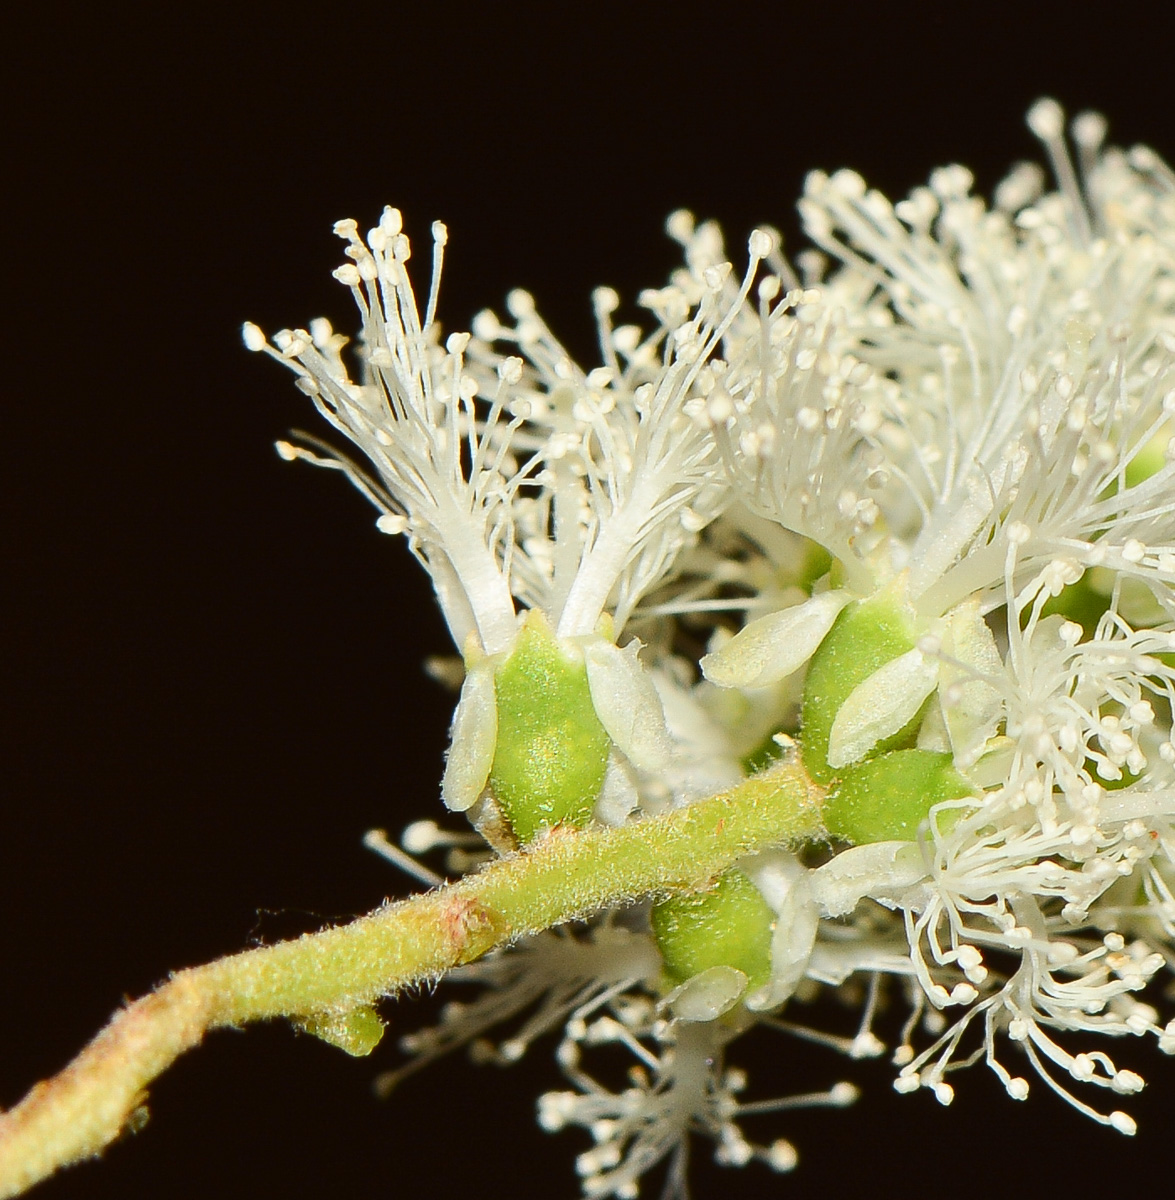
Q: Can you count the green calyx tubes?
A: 4